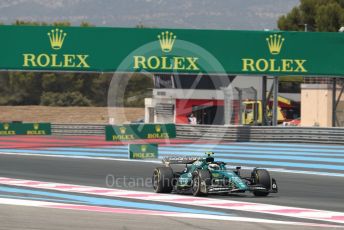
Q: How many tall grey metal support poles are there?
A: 3